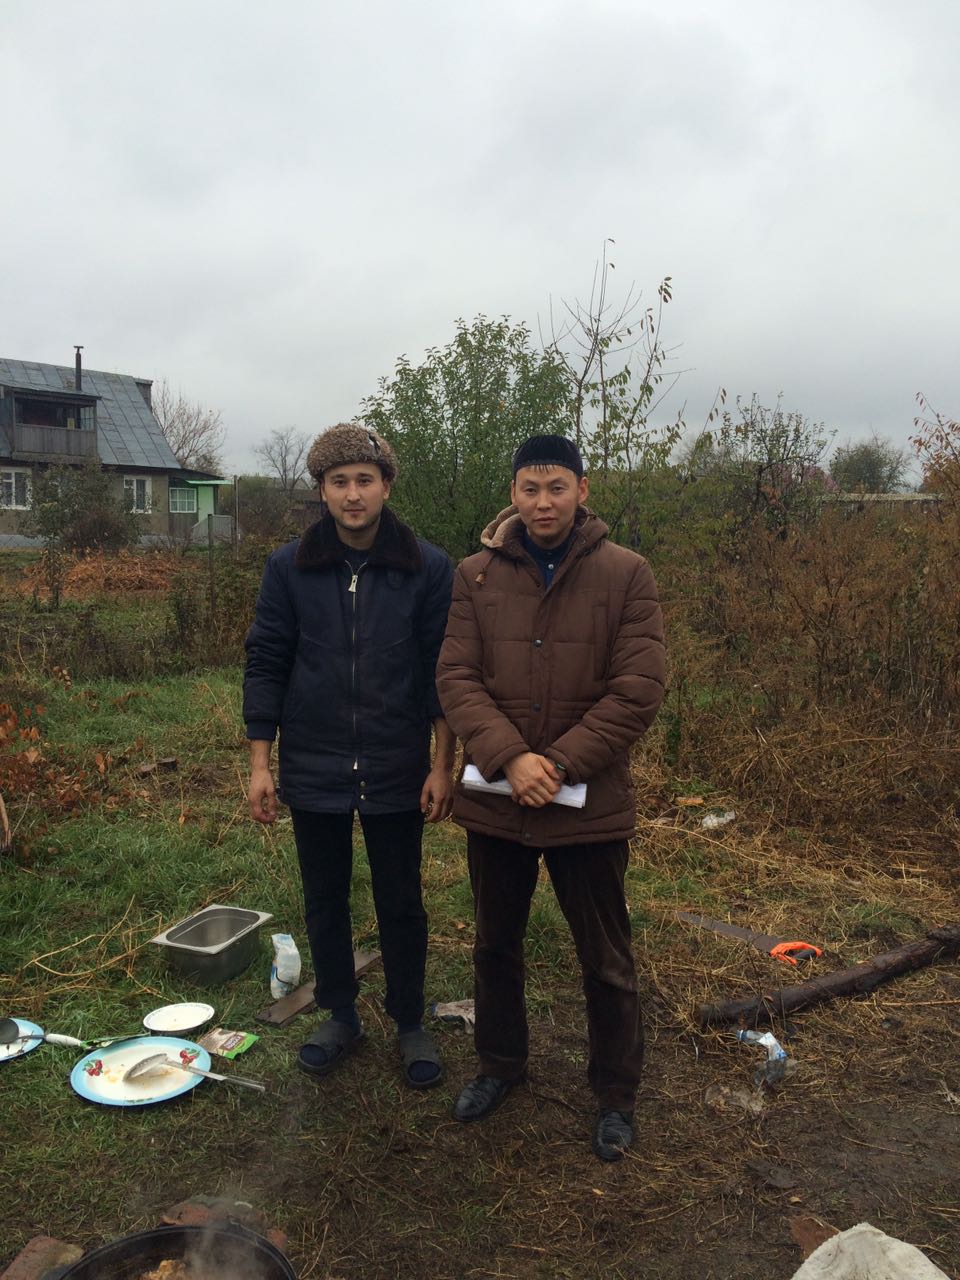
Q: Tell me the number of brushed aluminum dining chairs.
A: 0